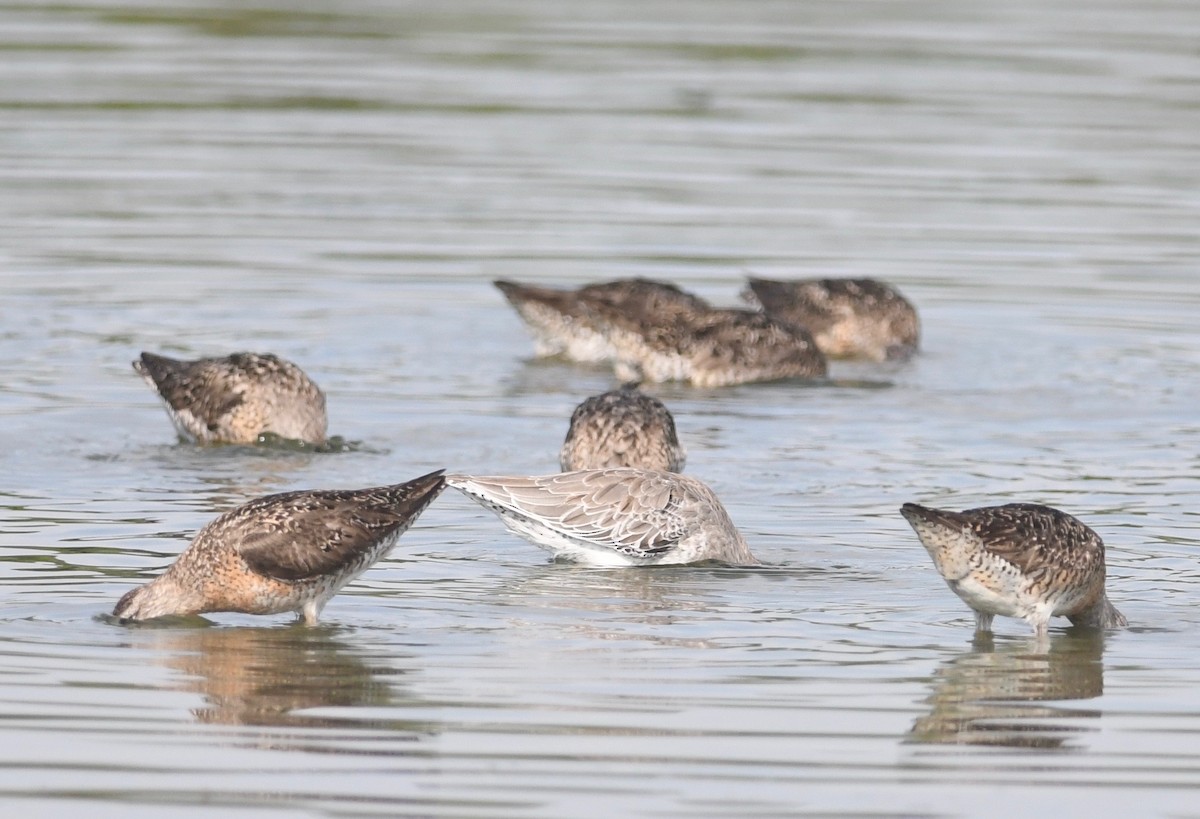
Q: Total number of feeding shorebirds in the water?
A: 8